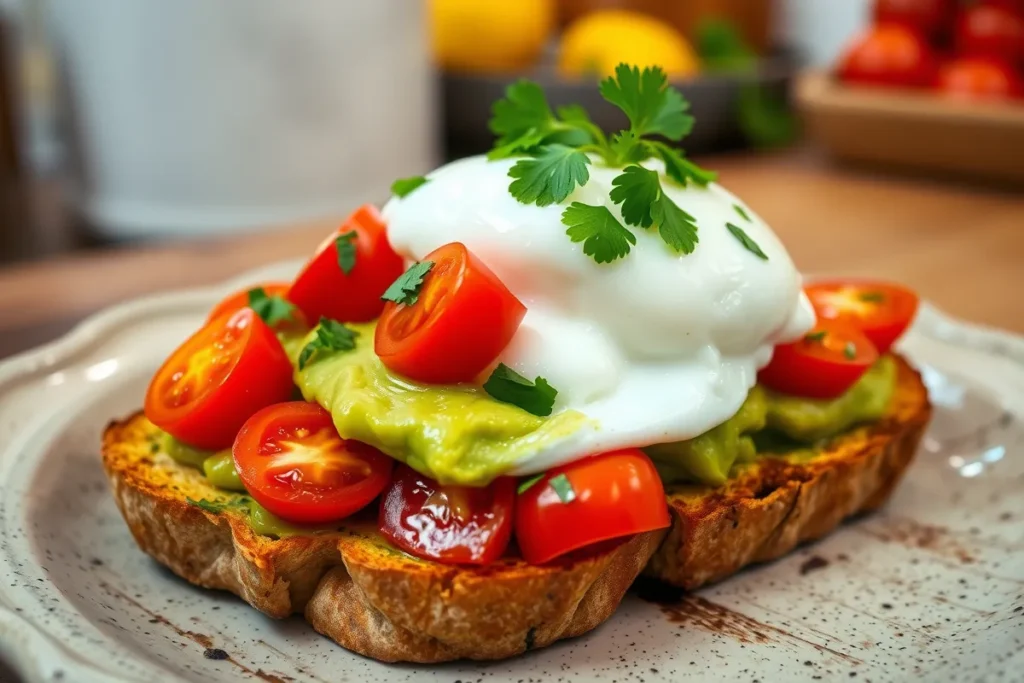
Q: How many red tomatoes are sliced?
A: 9